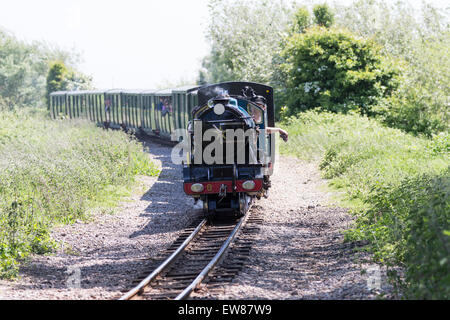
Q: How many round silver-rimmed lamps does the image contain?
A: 2